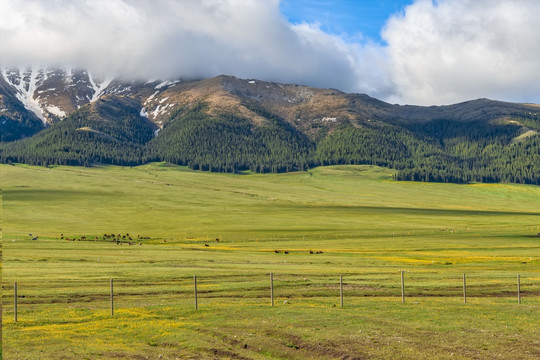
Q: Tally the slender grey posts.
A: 8